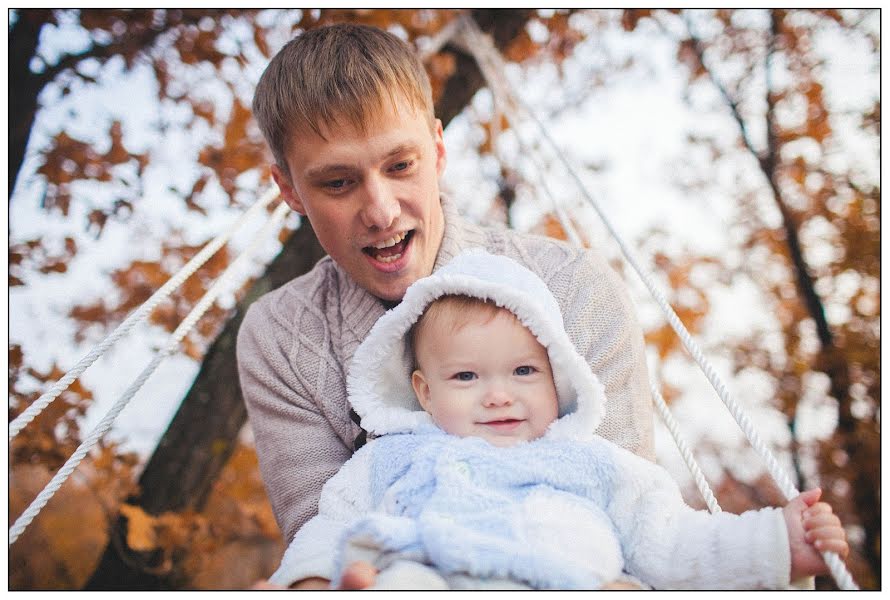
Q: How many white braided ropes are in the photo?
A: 4